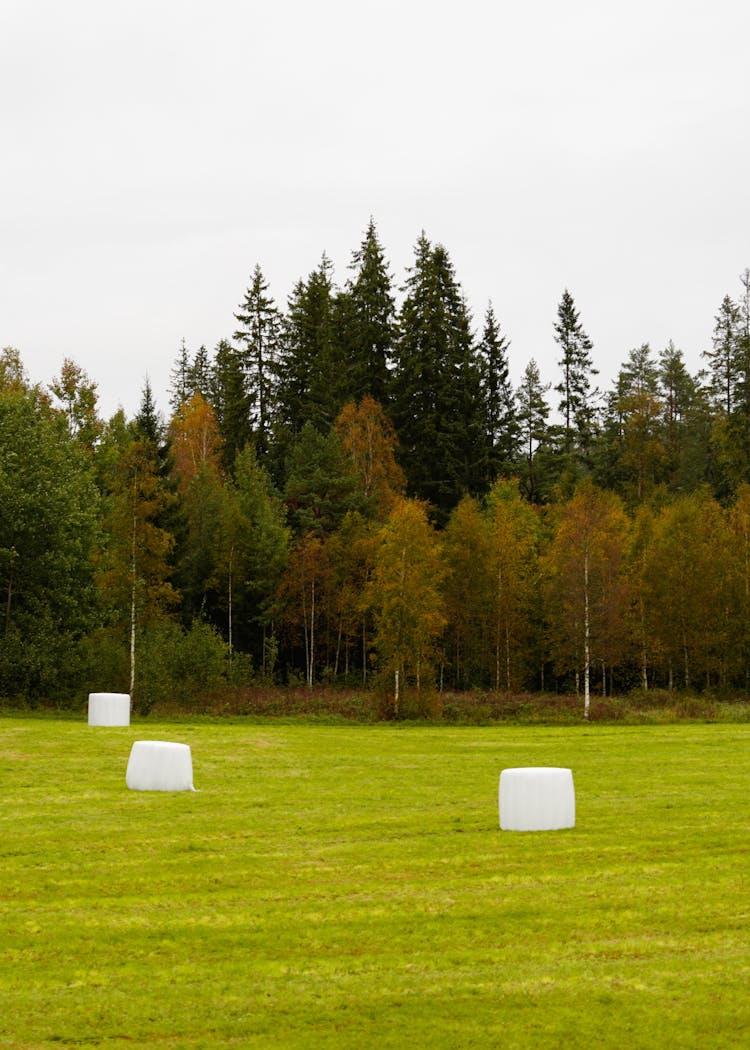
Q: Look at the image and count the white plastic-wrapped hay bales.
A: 3